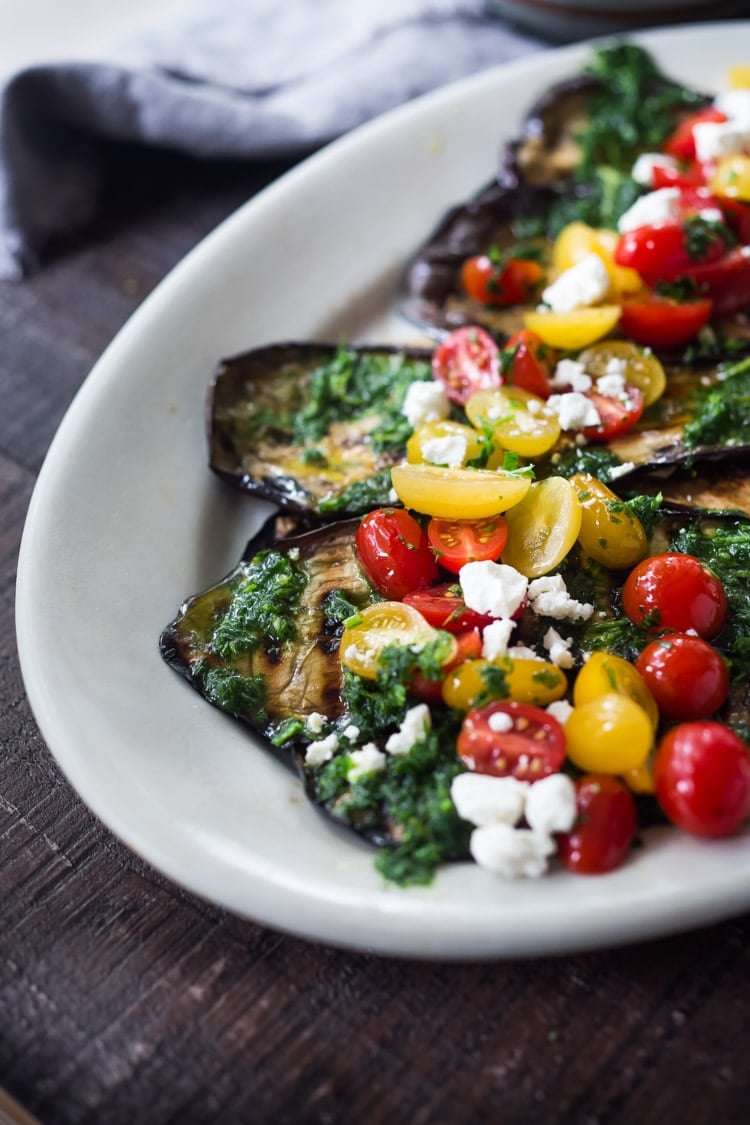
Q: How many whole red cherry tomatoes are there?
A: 5